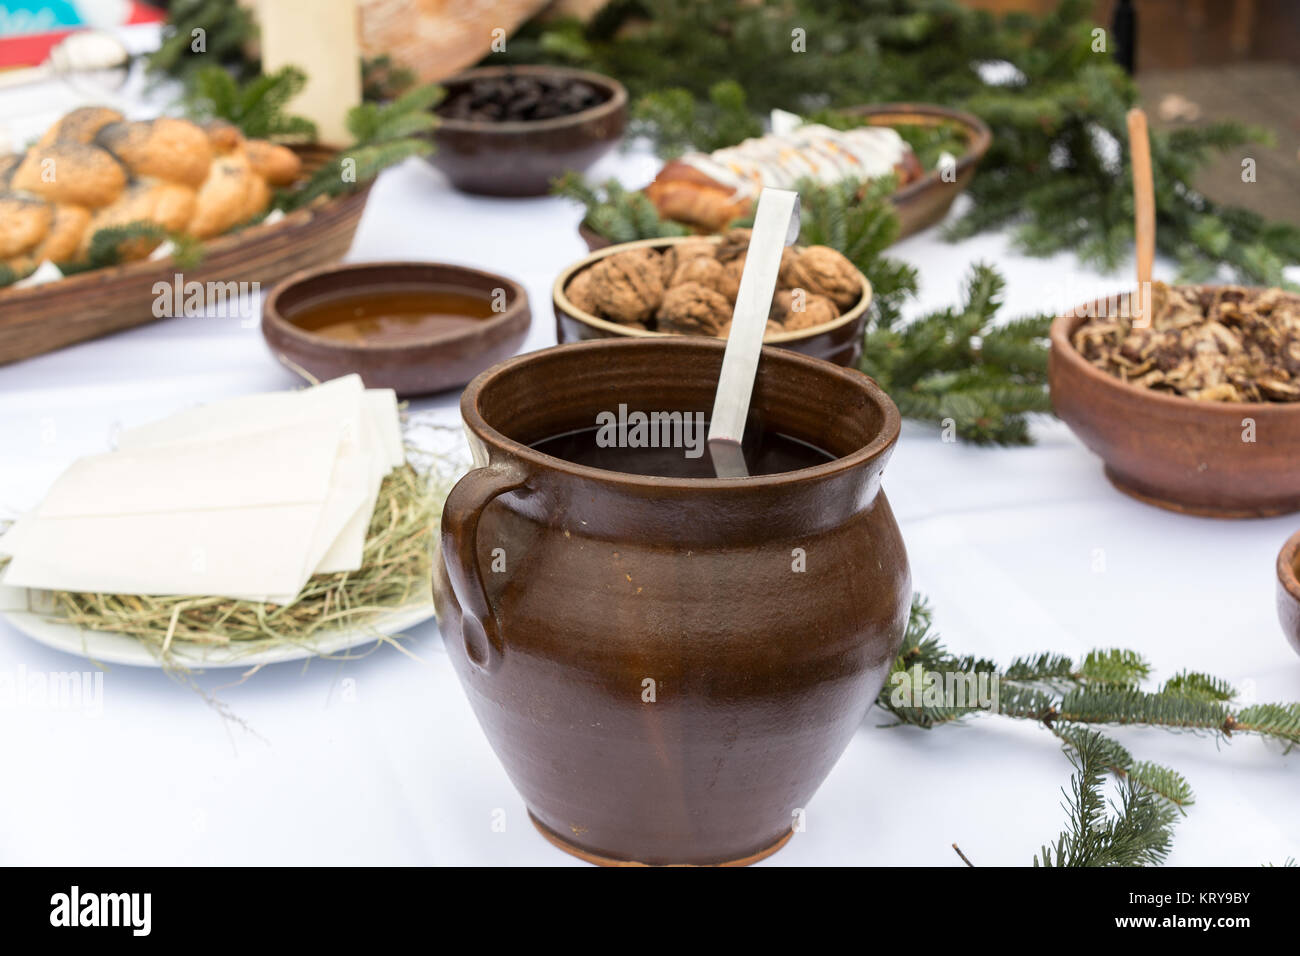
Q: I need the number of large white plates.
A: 1